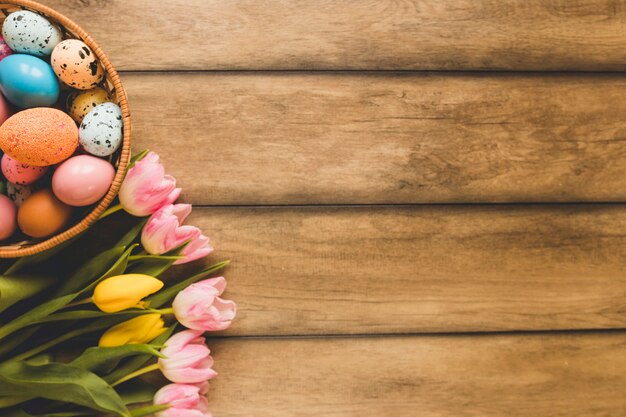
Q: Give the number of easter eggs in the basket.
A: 13